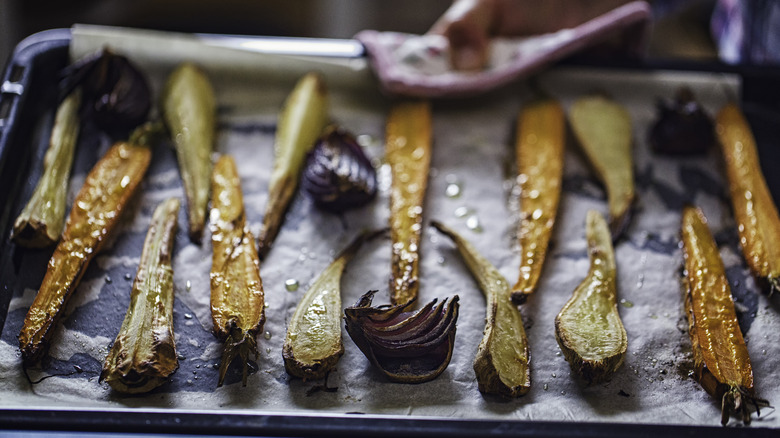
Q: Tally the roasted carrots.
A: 6